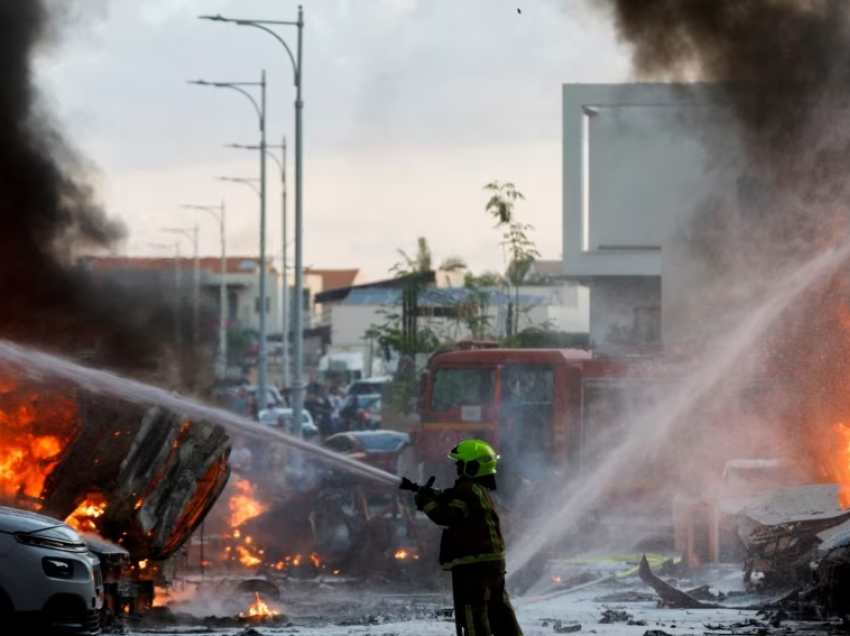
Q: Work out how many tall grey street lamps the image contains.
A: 7